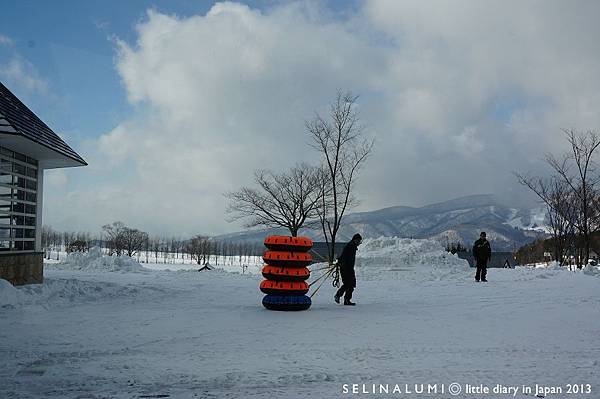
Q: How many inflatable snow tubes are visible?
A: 5